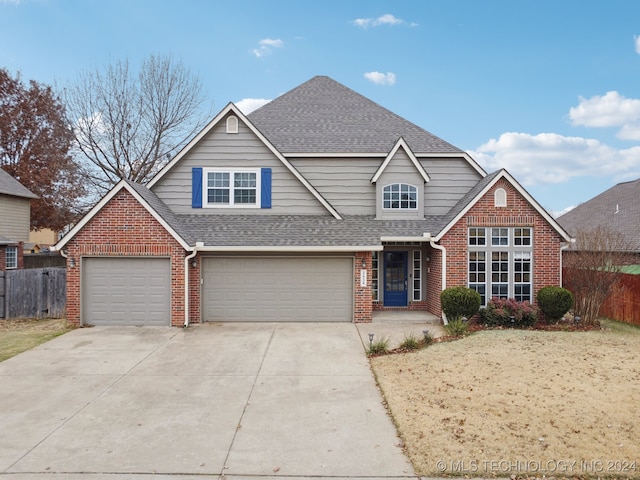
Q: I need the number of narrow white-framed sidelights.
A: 2